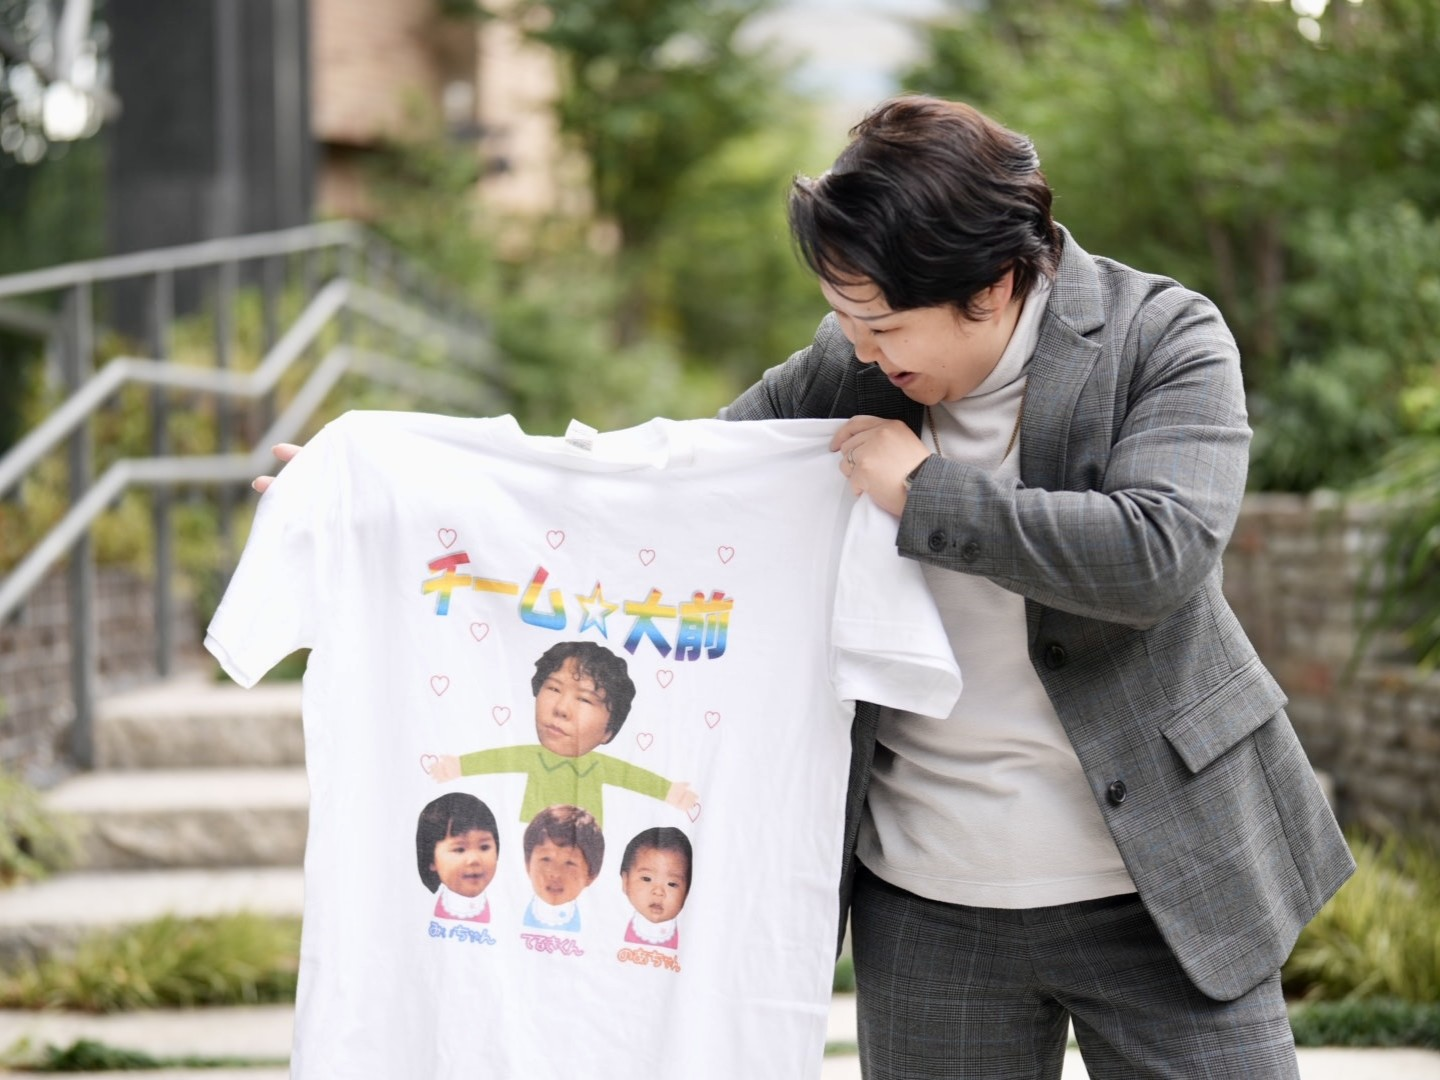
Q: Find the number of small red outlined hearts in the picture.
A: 12